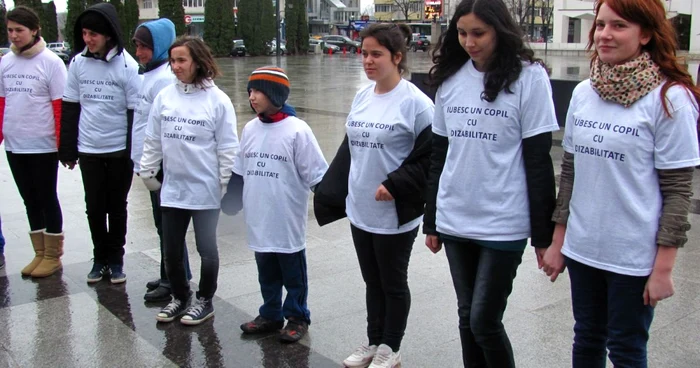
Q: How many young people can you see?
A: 8